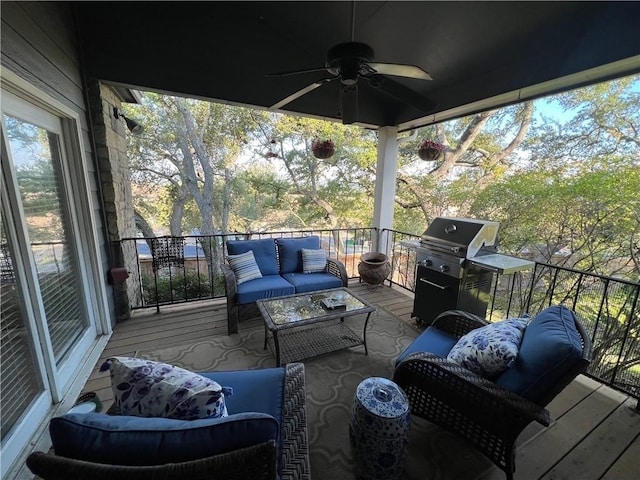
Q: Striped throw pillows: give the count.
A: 2